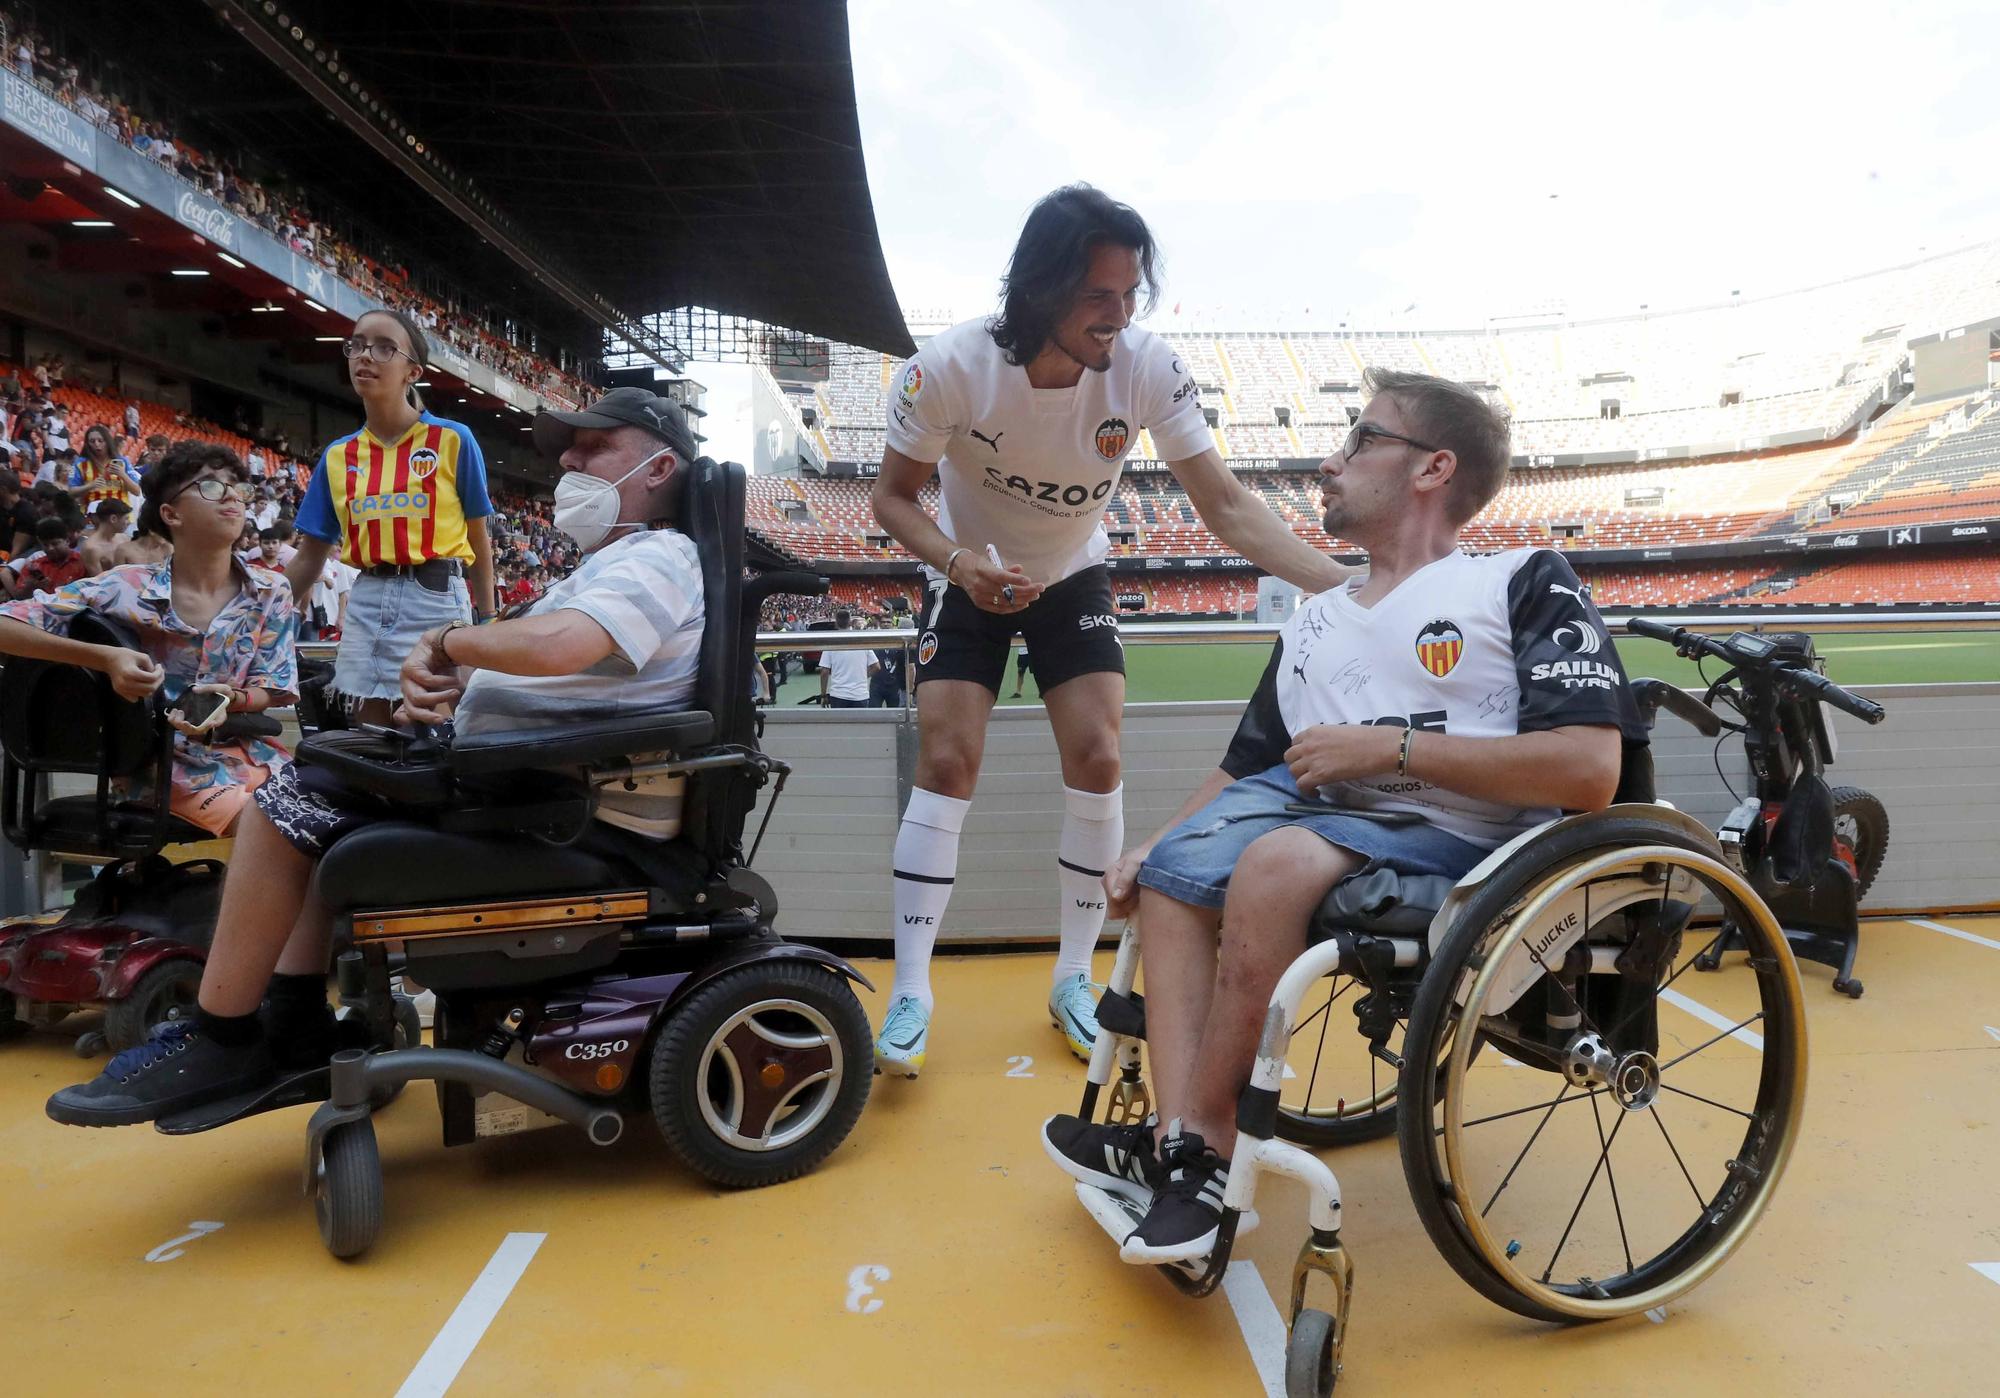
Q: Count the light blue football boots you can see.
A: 2